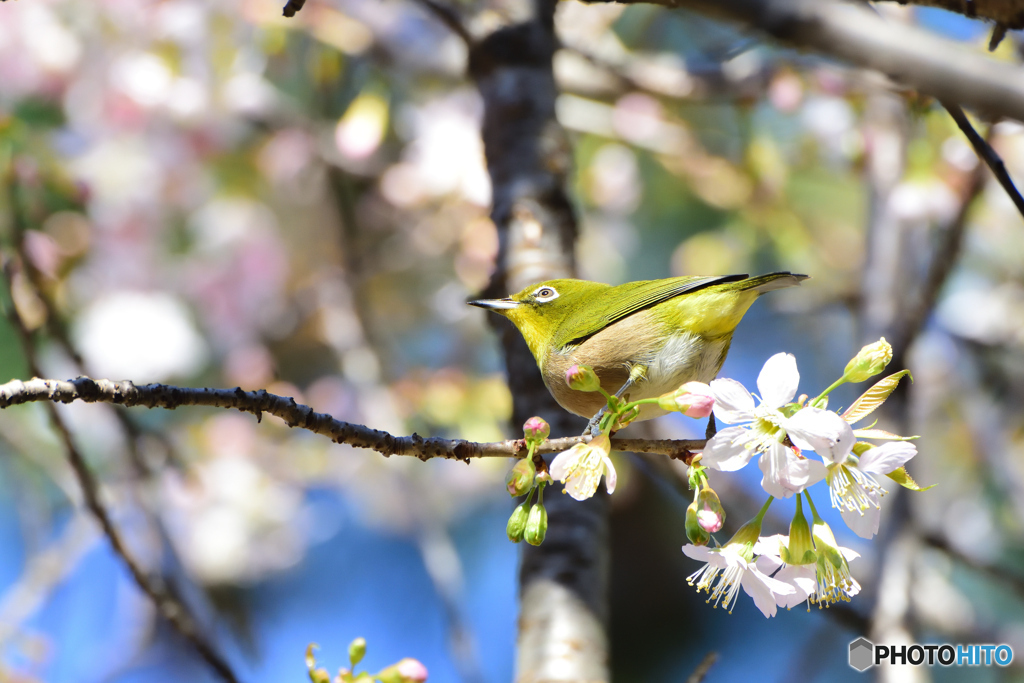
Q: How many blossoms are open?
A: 6